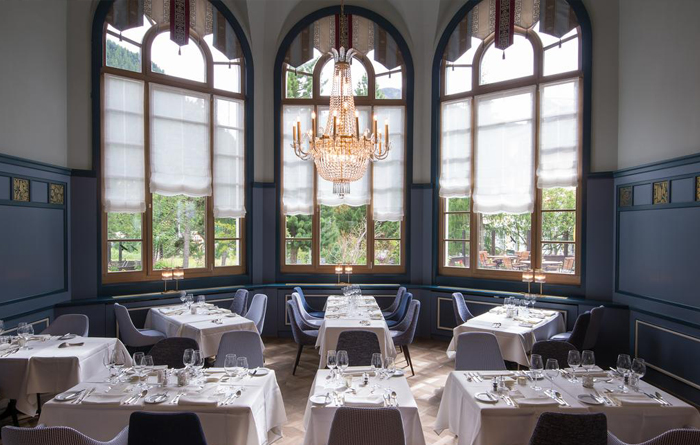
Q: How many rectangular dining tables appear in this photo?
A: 7